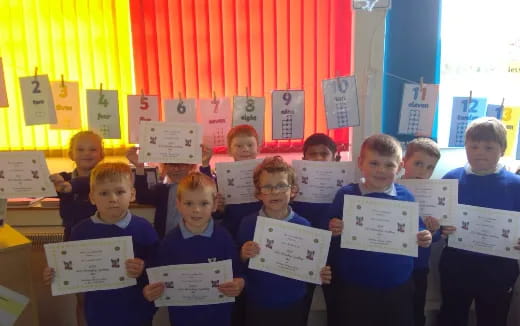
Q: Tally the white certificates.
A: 10